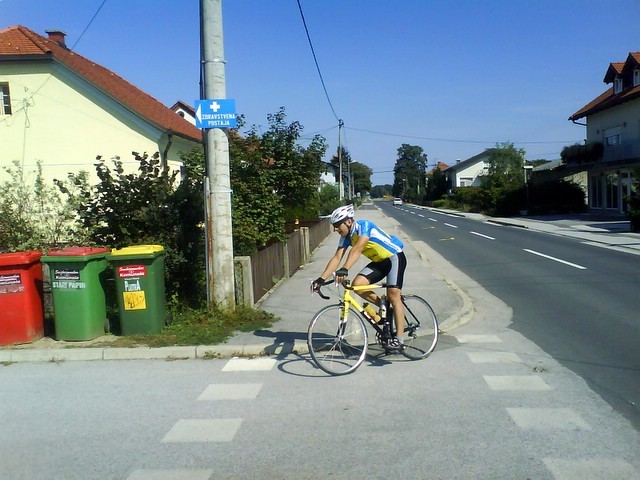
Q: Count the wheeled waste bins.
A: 3